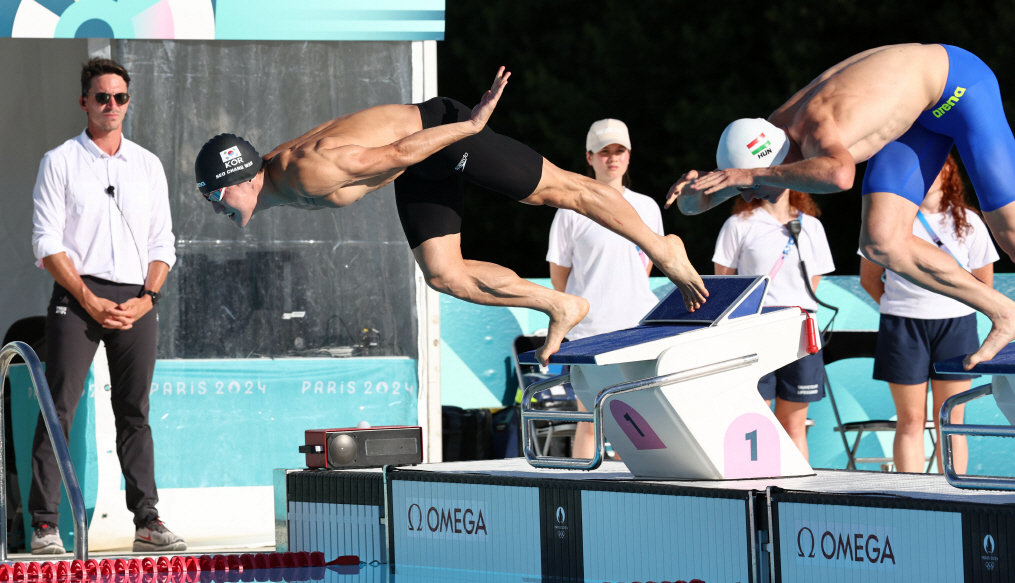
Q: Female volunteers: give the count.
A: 3